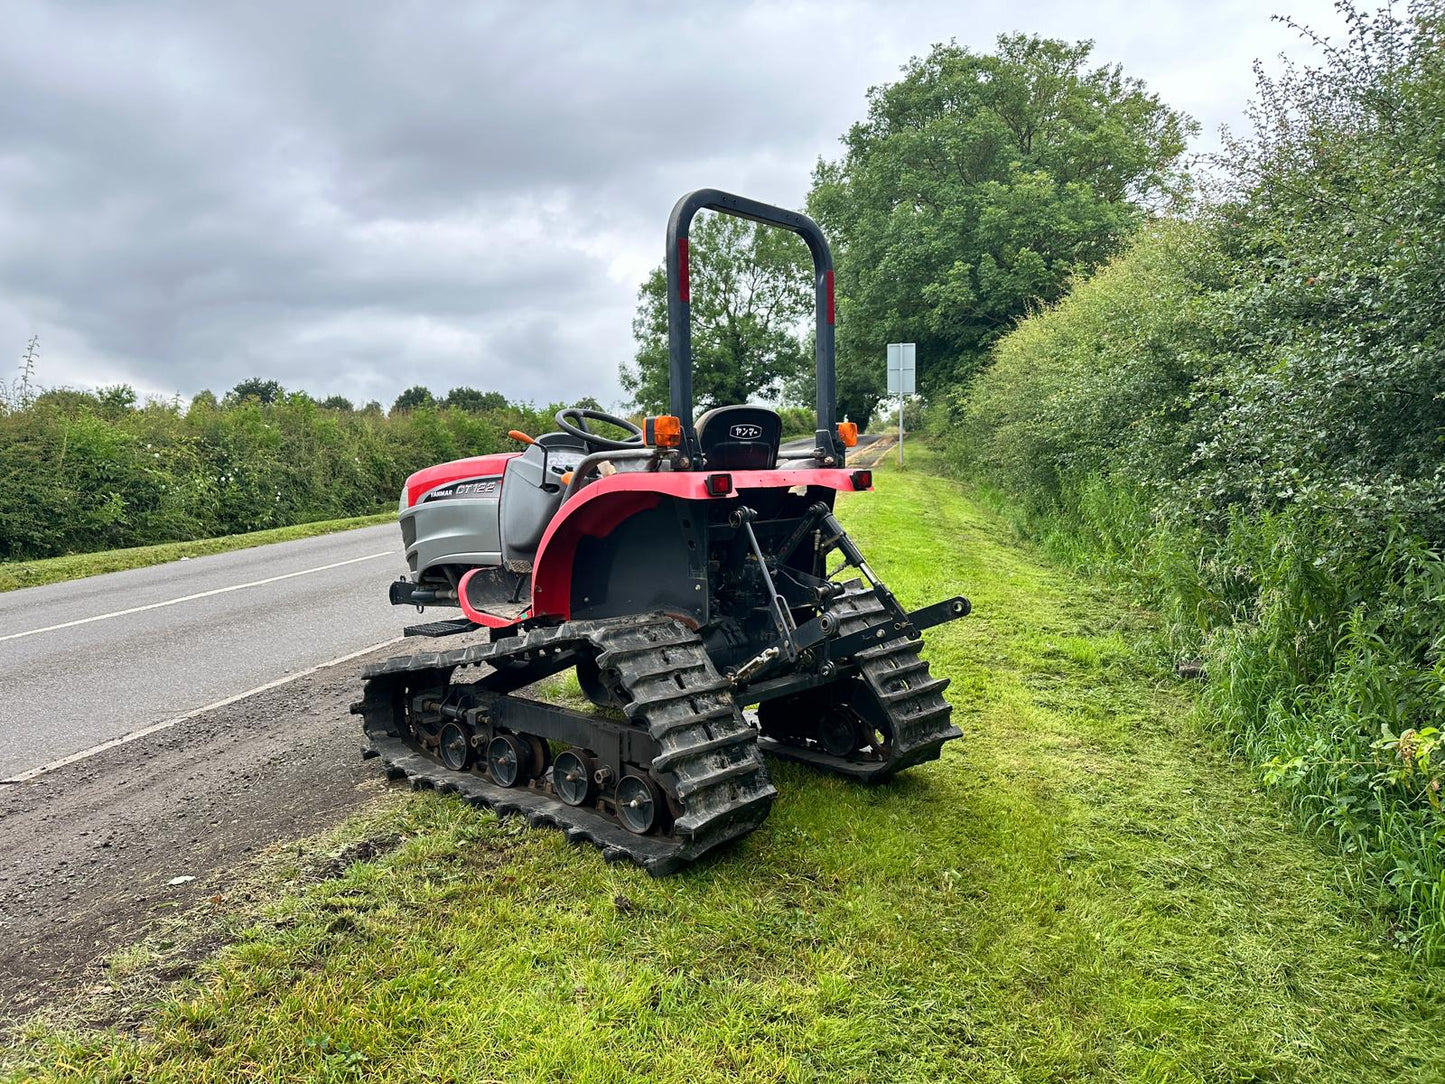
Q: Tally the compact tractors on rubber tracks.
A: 1